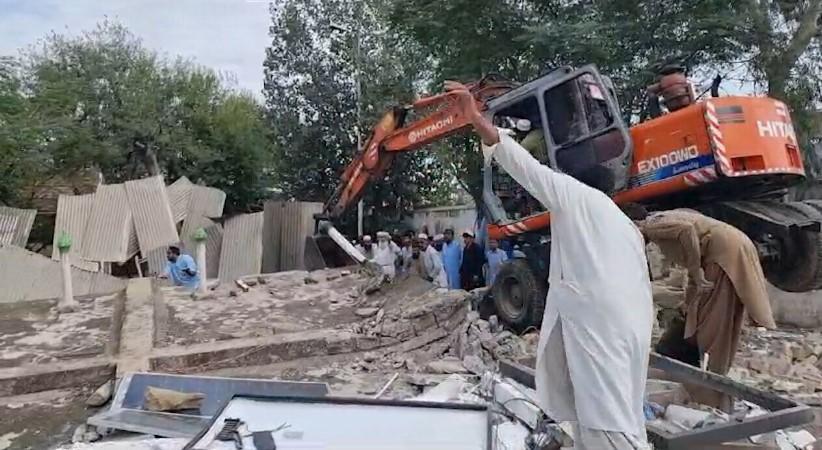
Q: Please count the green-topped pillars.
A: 2